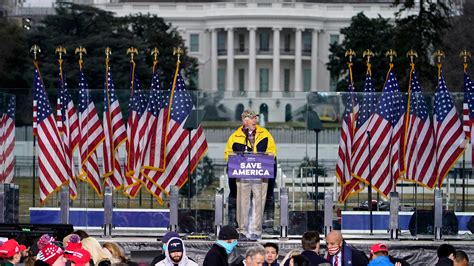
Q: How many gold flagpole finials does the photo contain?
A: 13